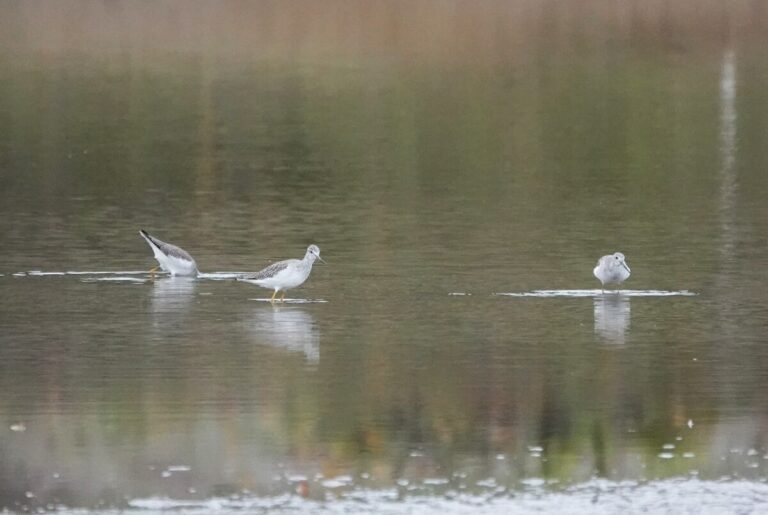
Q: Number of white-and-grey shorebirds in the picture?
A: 3